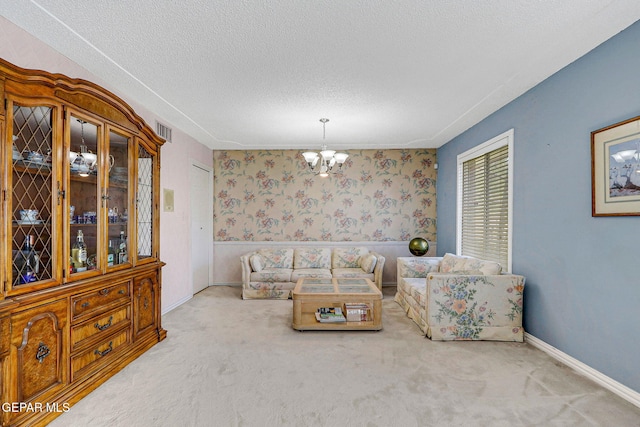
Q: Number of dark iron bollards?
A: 0